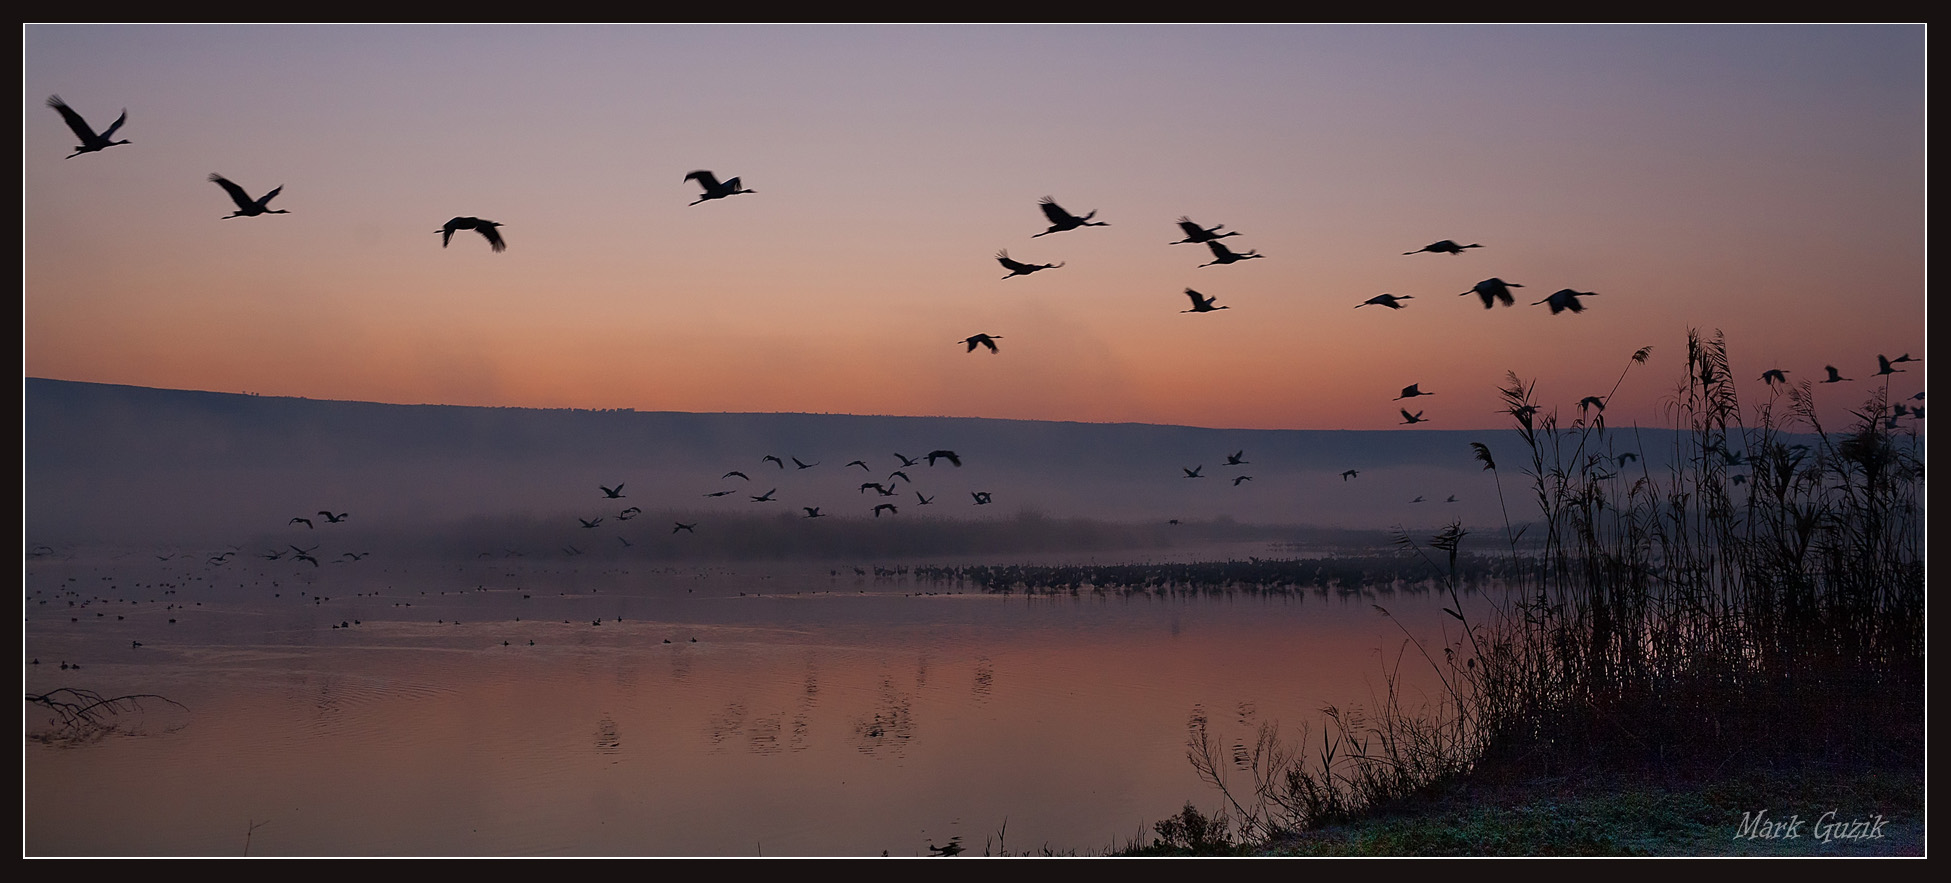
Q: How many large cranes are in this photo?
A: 14